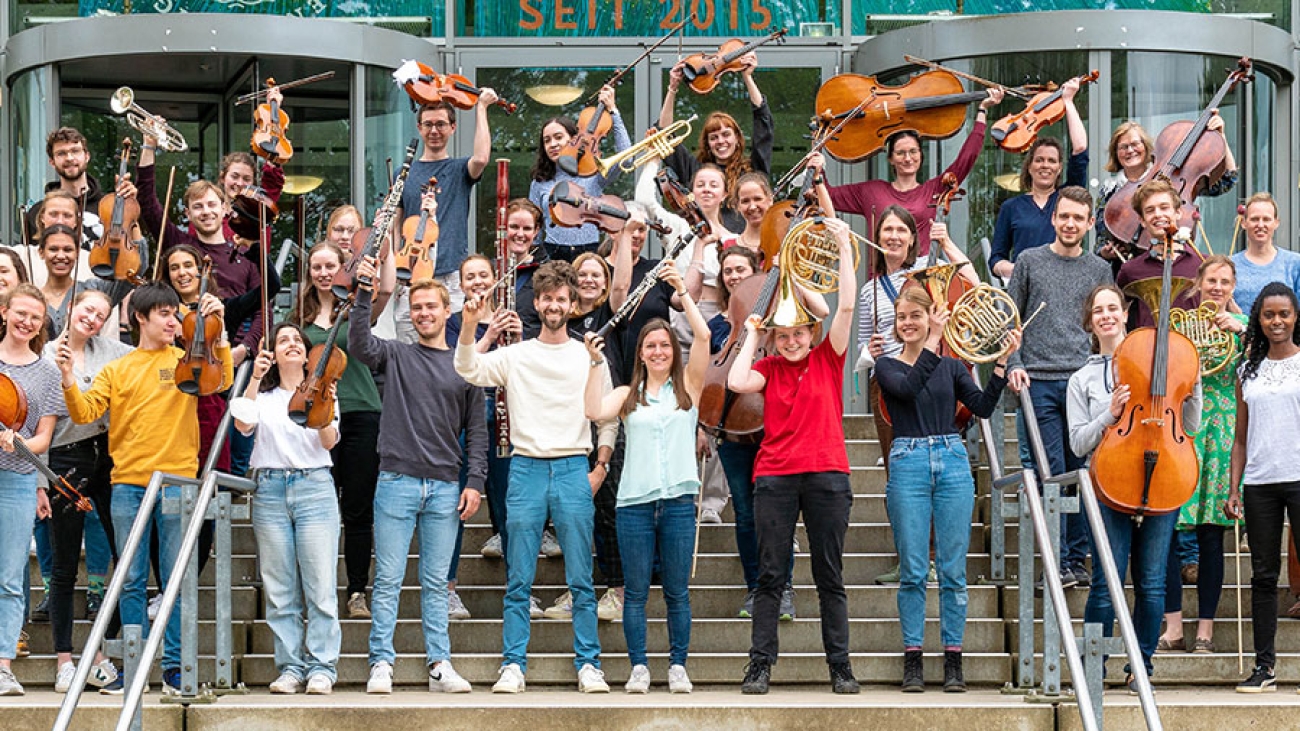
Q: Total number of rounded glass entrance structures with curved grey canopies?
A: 2